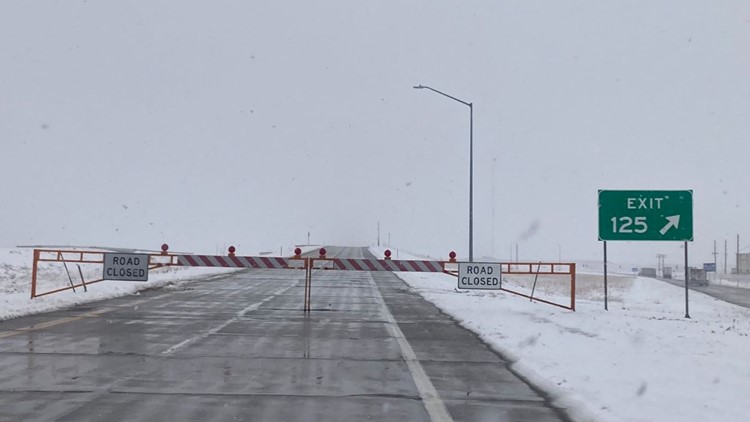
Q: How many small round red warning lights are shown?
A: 6